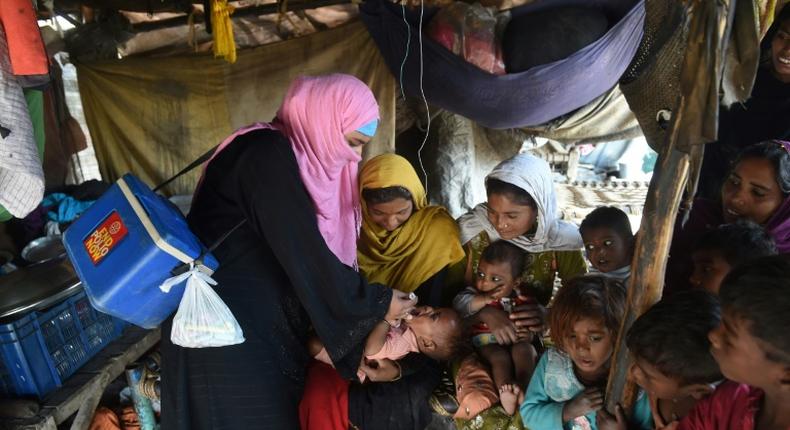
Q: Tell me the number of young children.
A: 7